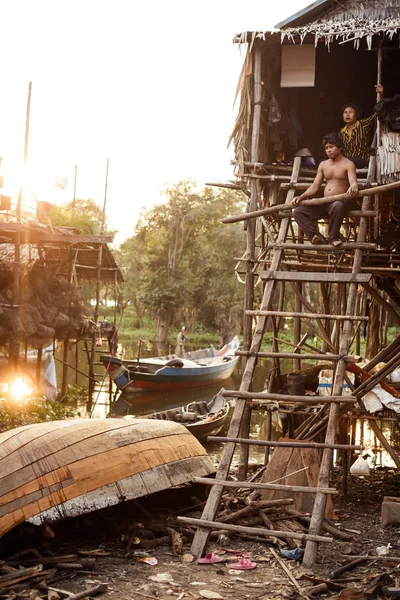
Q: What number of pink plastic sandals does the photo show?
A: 2